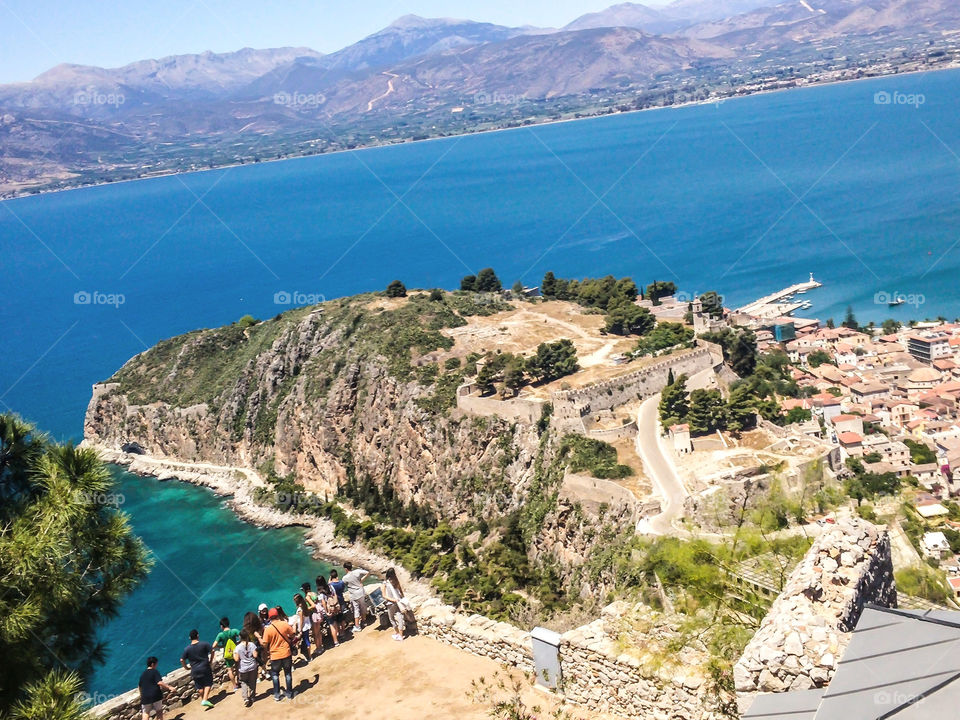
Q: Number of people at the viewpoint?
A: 14